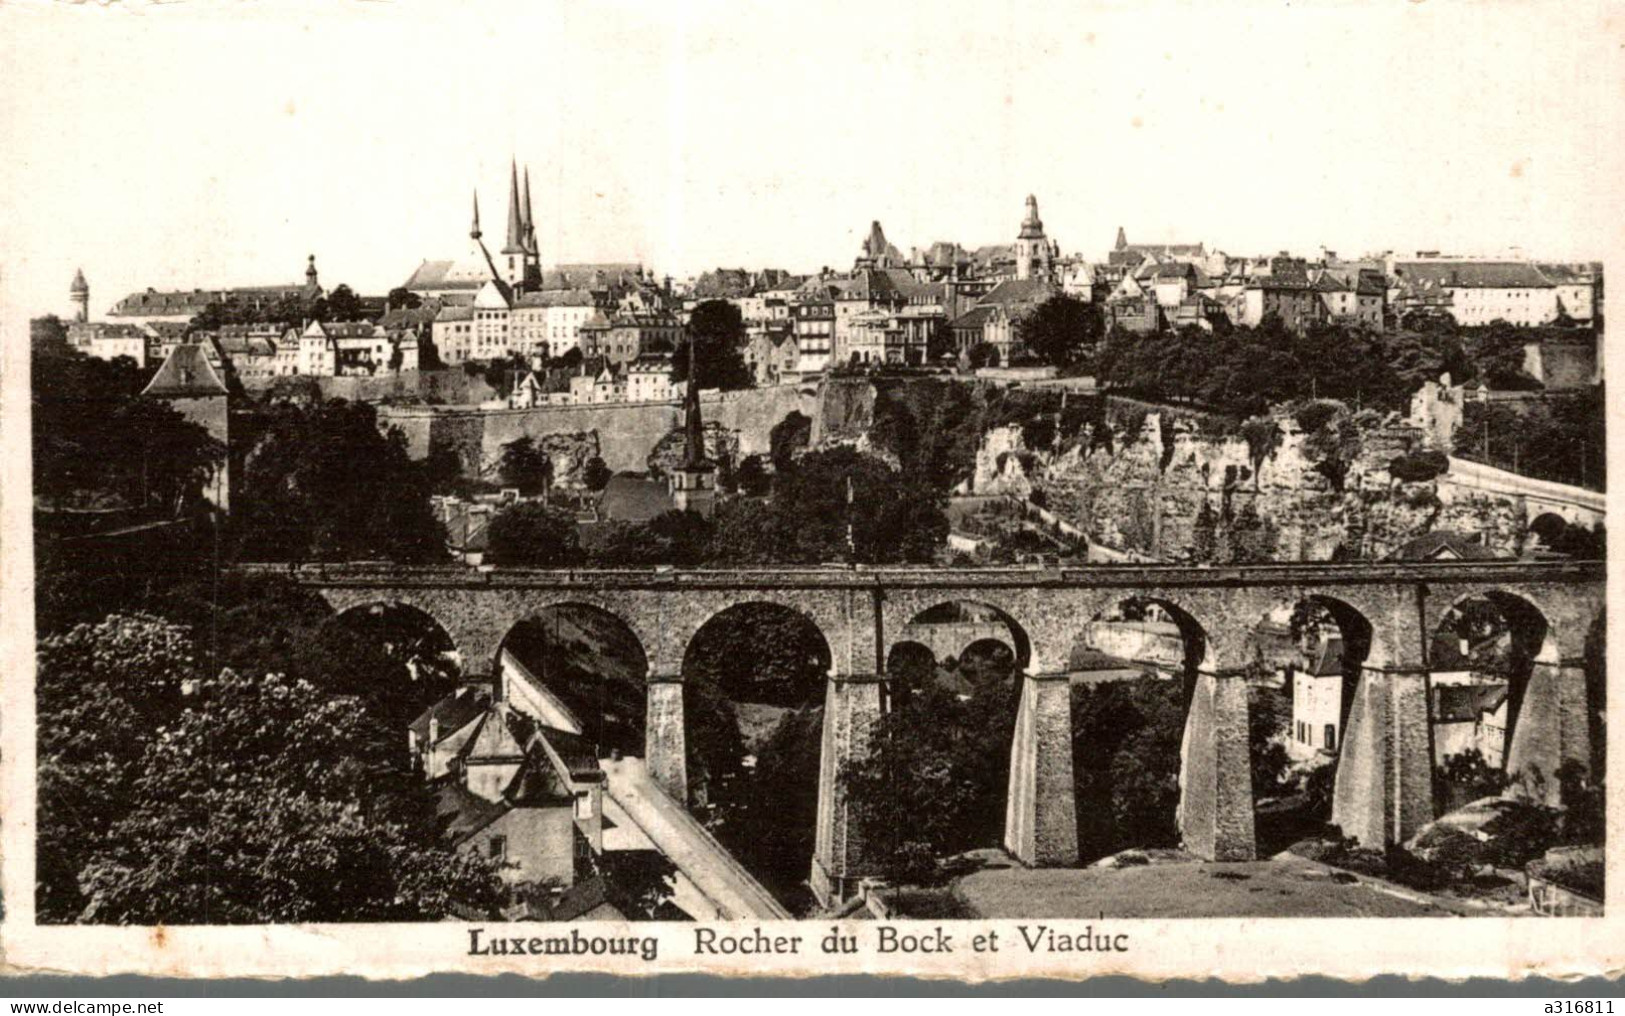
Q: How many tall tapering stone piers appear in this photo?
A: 6